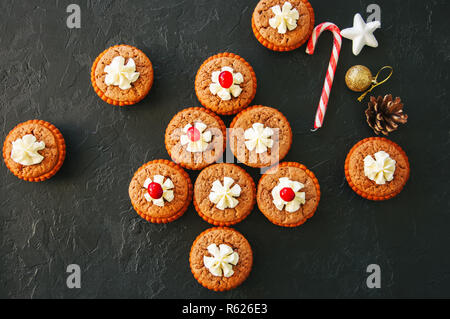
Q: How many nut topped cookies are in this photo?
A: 0